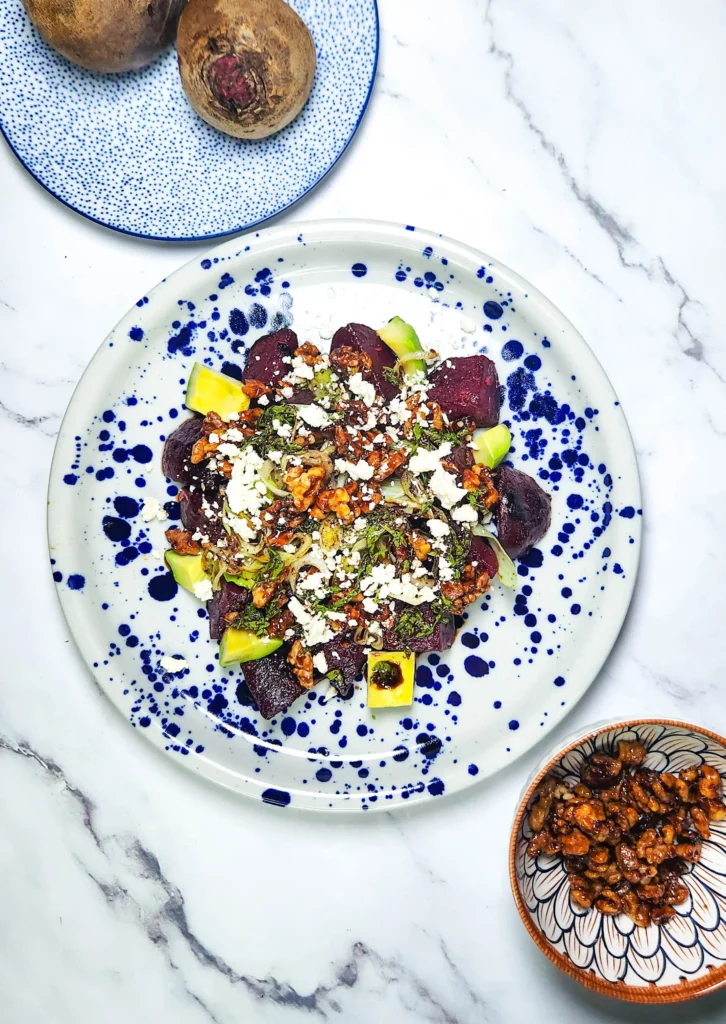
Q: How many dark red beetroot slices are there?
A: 11